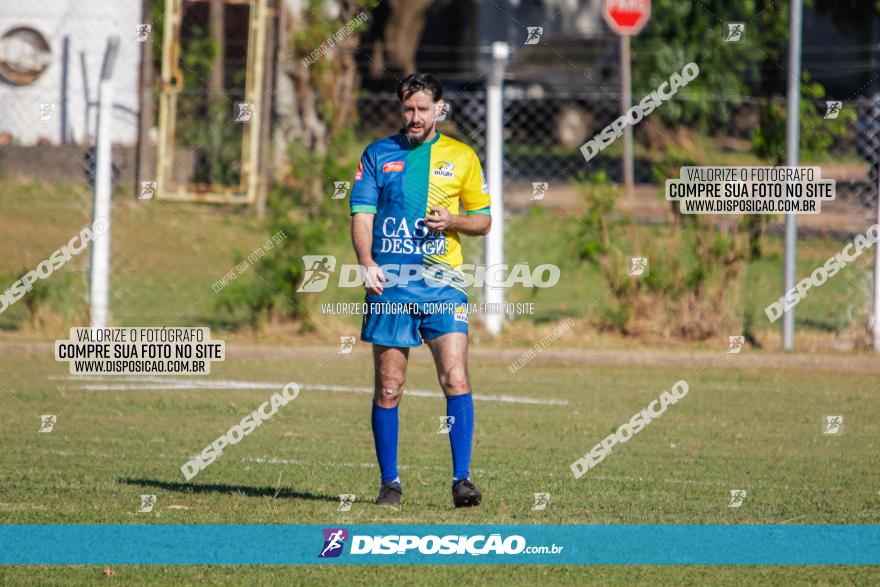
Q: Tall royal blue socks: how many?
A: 2